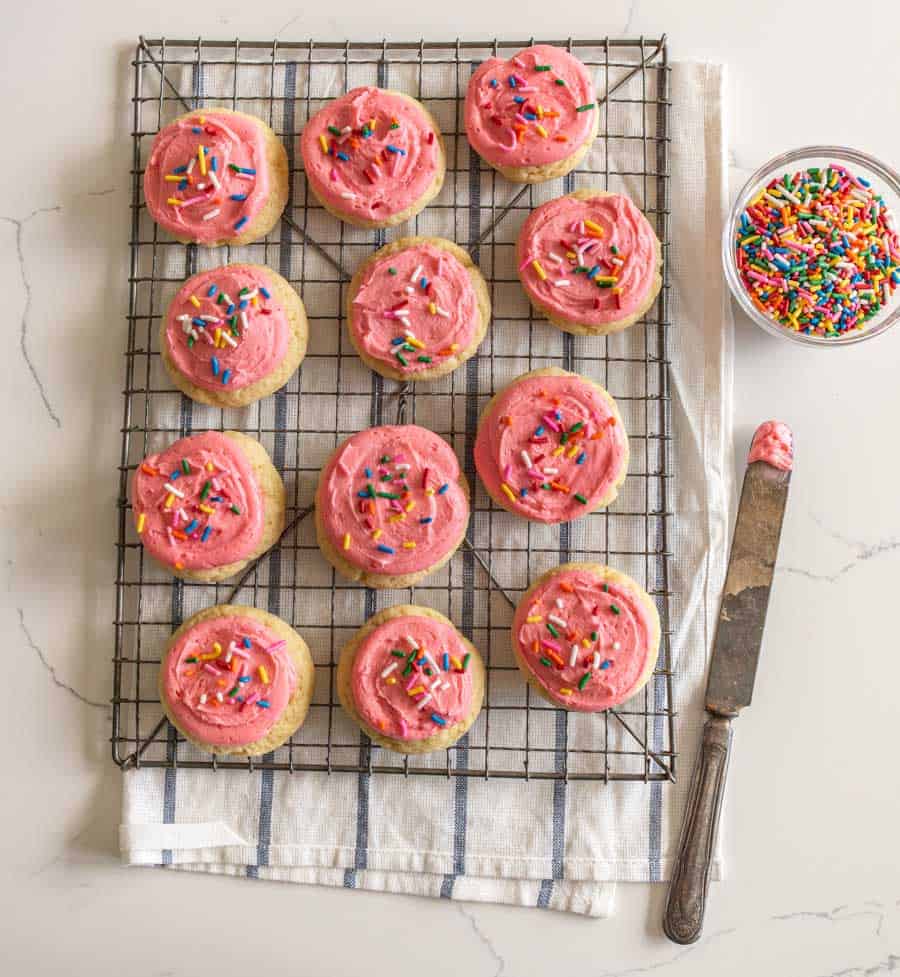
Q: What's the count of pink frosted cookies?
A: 12